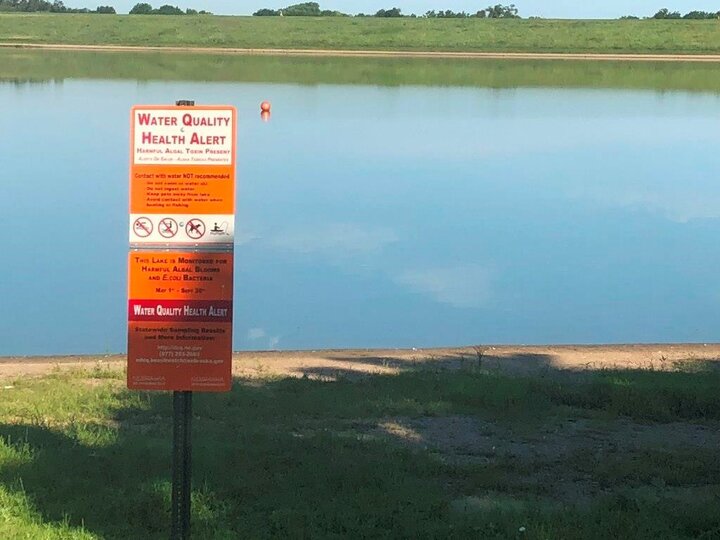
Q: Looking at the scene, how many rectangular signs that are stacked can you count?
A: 2